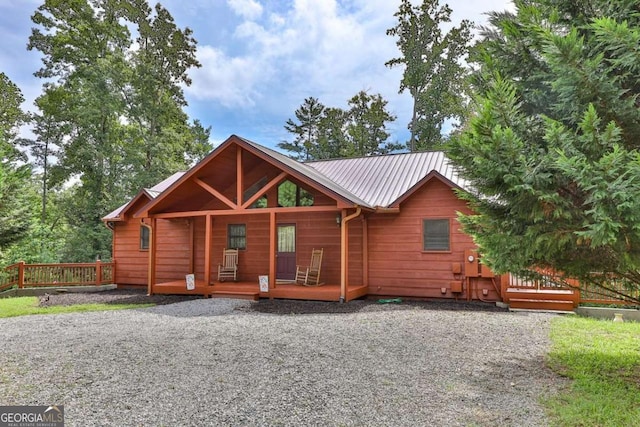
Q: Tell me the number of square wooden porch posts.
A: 4